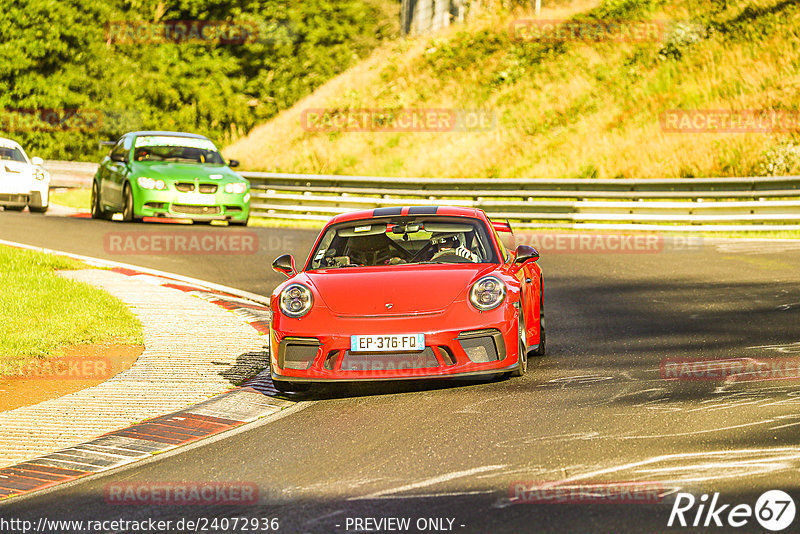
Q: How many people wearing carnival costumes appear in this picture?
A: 0